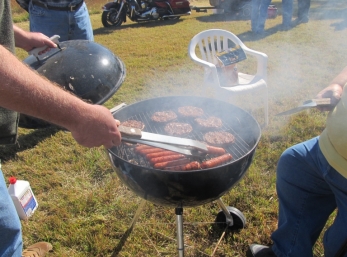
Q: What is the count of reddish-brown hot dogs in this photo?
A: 8